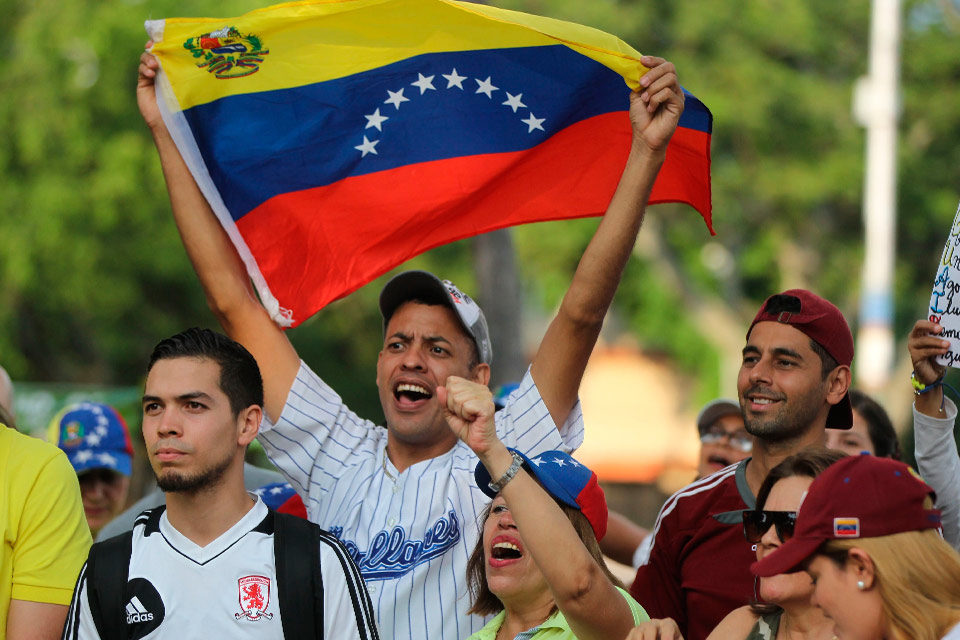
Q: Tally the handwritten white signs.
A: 1